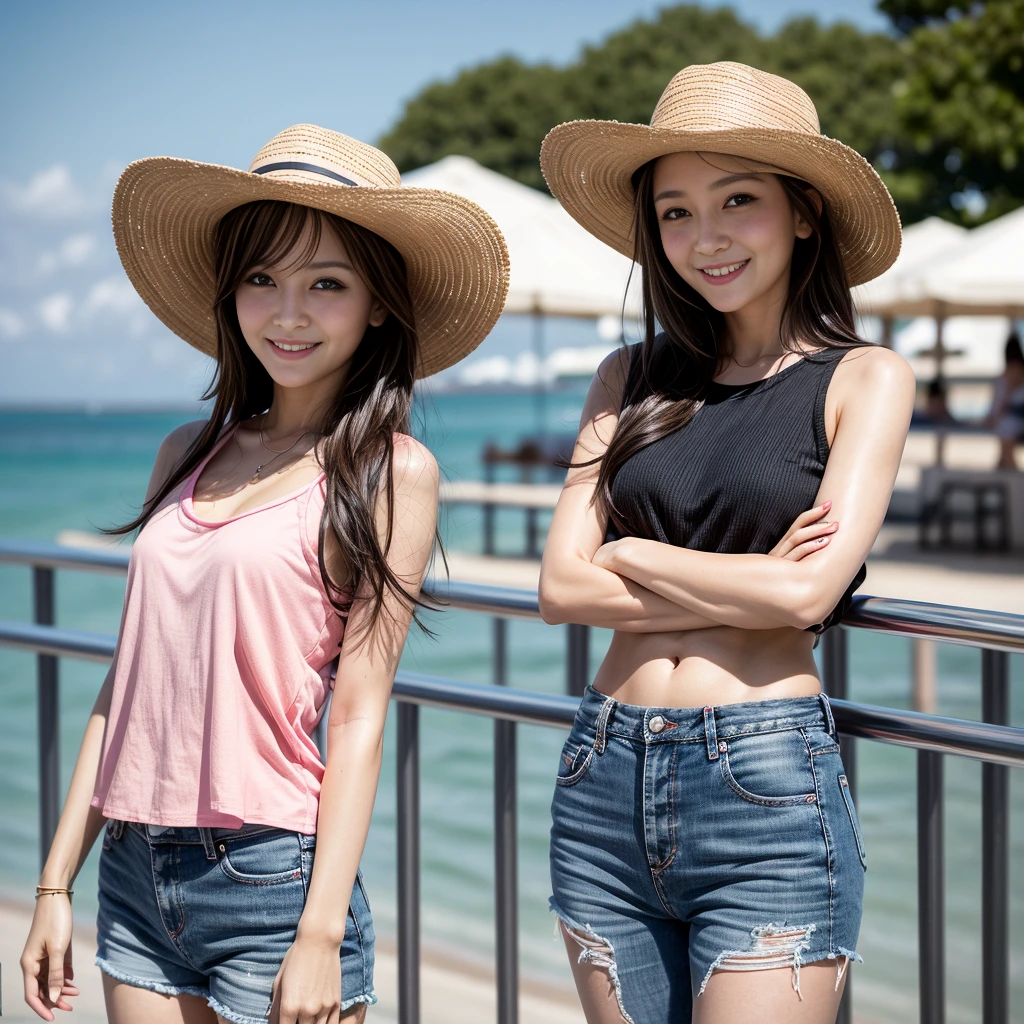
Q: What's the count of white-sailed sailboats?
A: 0